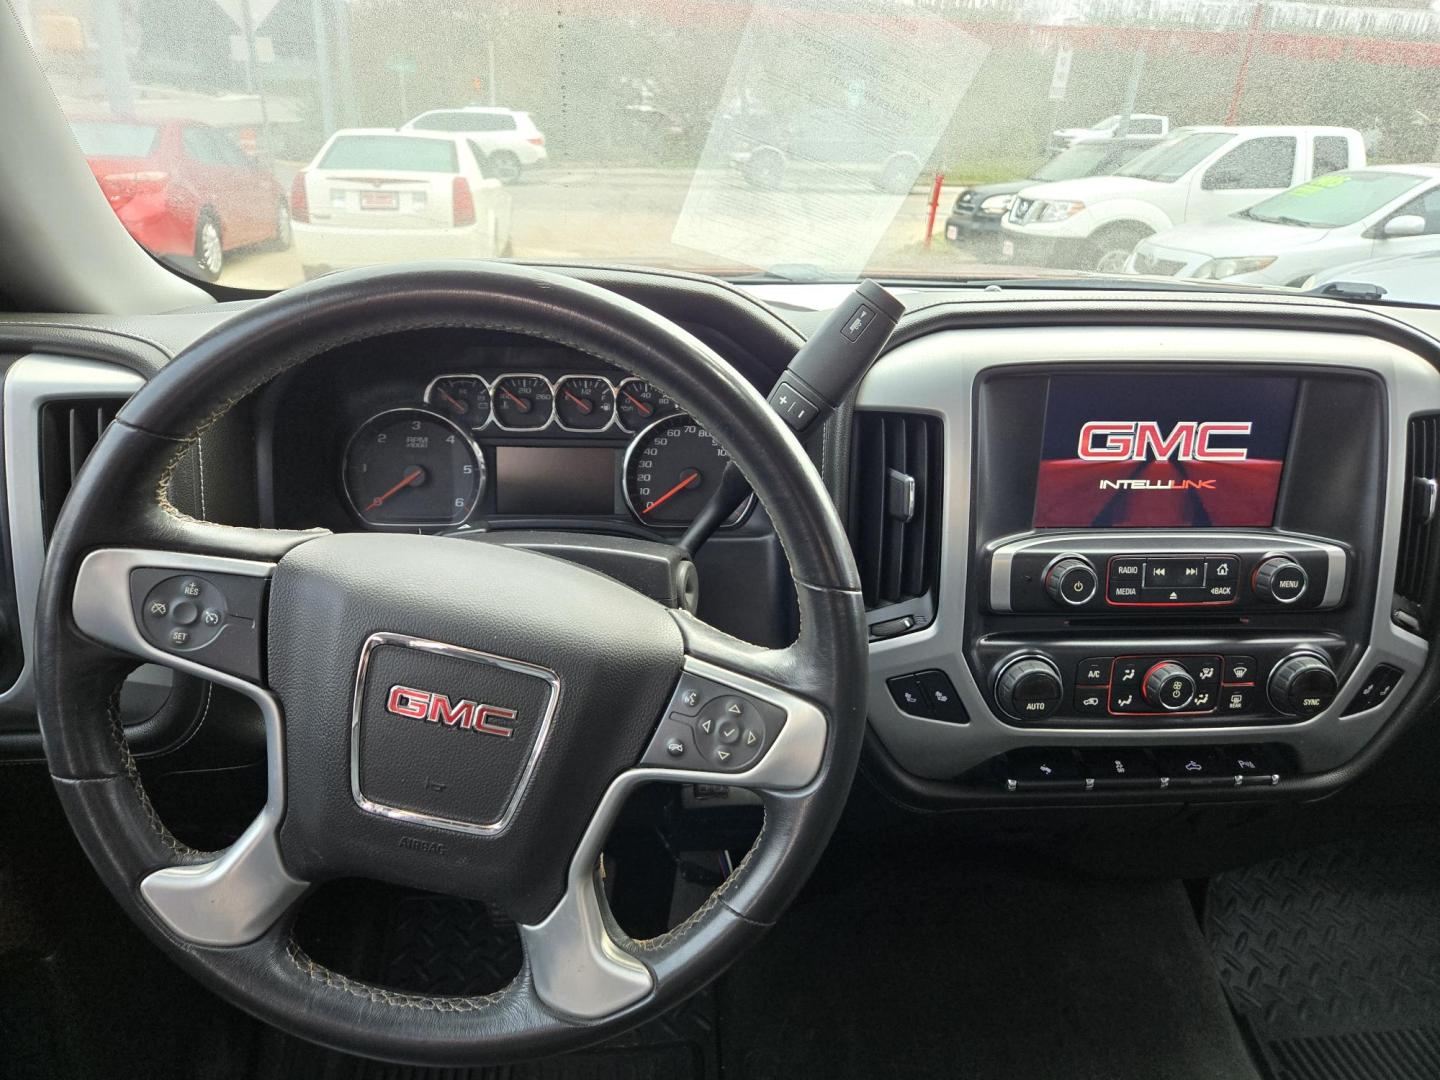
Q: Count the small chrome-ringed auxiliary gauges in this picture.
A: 4